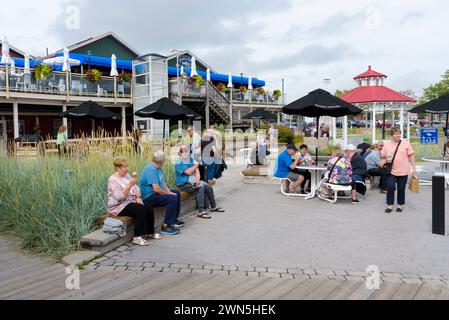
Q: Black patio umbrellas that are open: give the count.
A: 5